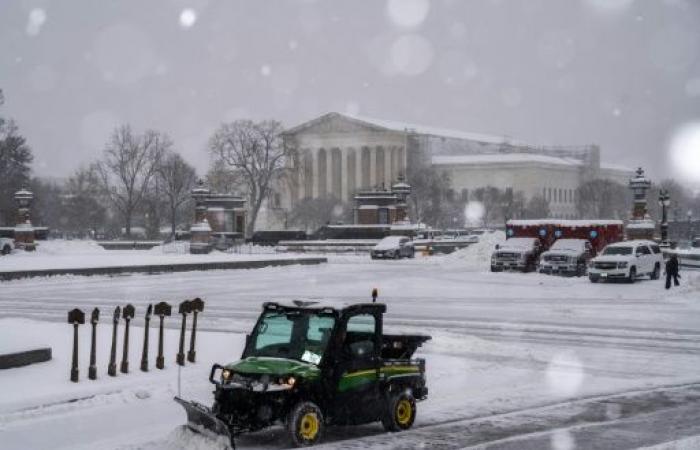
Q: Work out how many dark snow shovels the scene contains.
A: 8